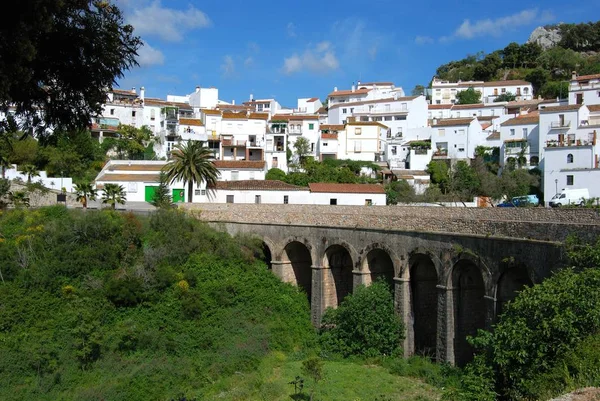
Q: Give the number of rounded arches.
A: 7